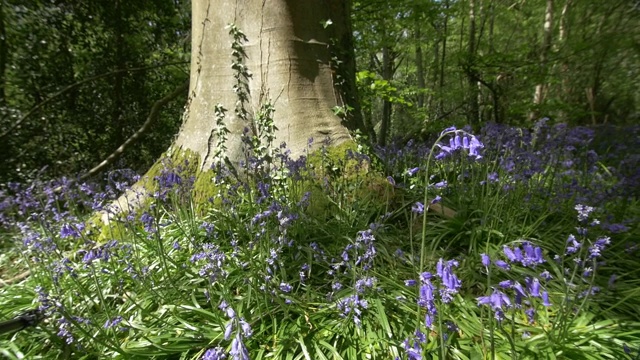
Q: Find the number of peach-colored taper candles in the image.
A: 0